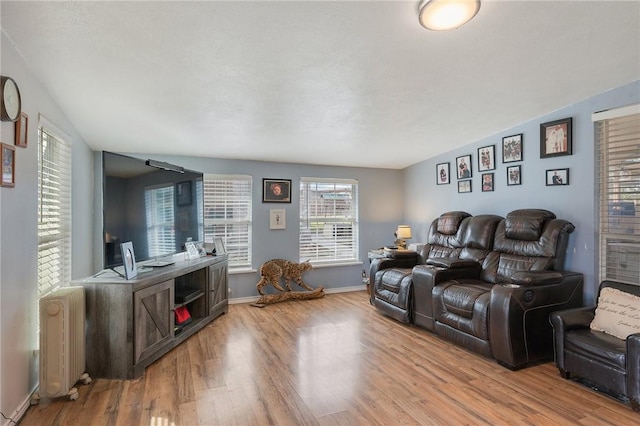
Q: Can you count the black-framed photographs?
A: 10